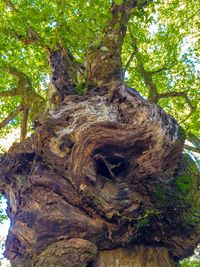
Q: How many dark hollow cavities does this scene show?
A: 1